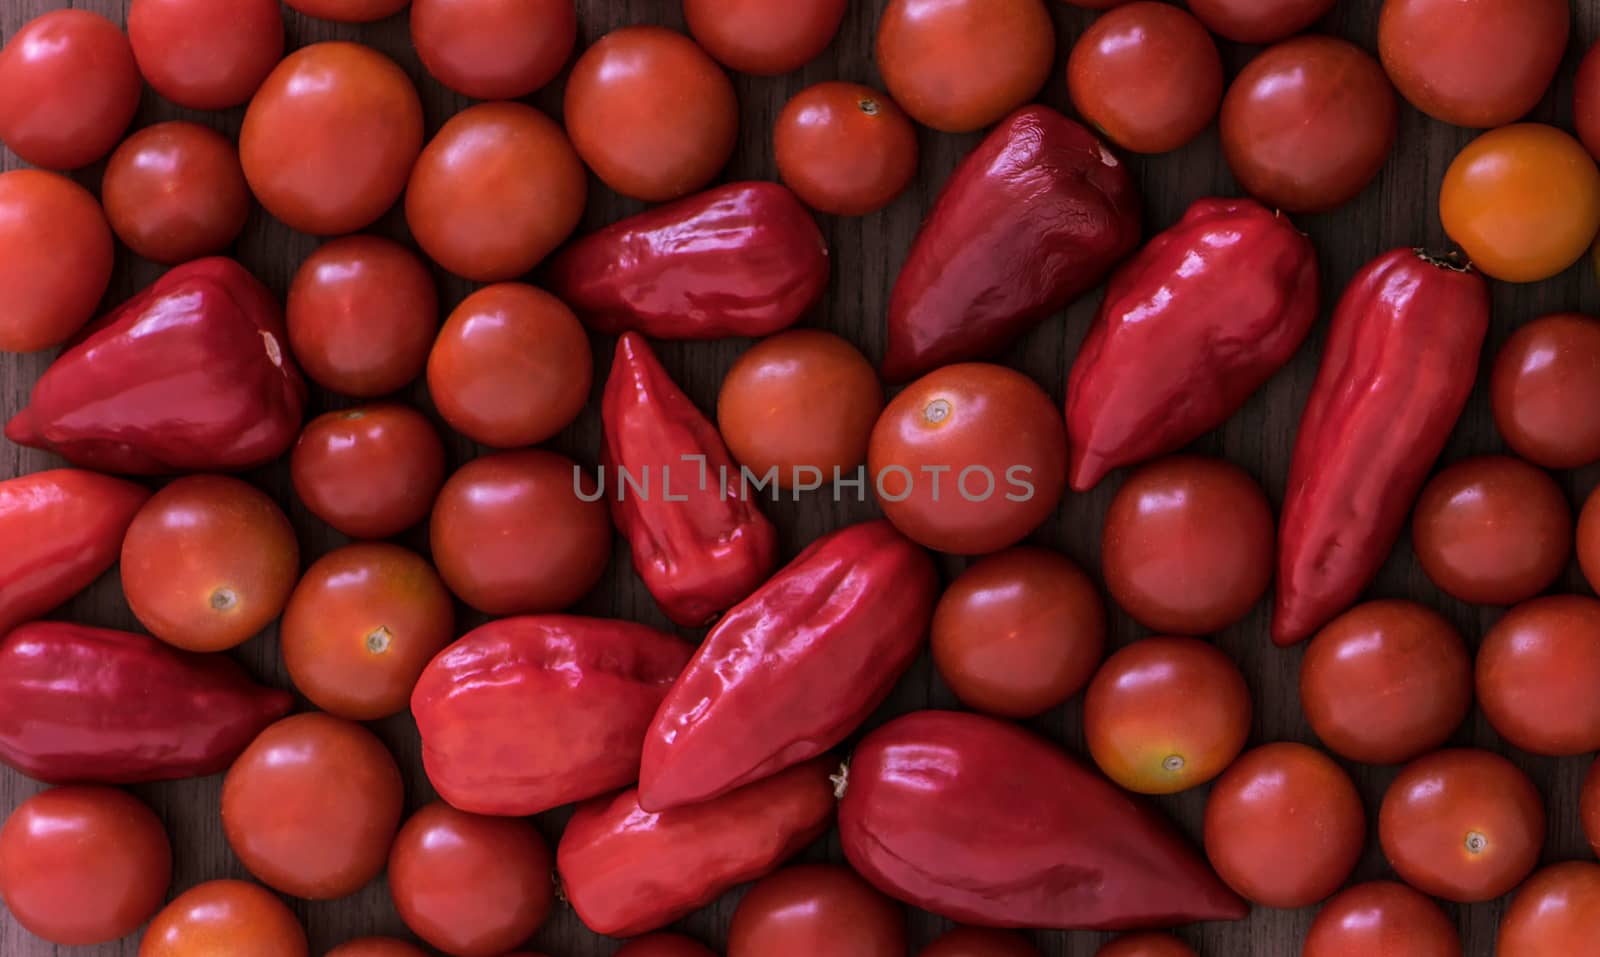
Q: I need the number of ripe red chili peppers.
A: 12